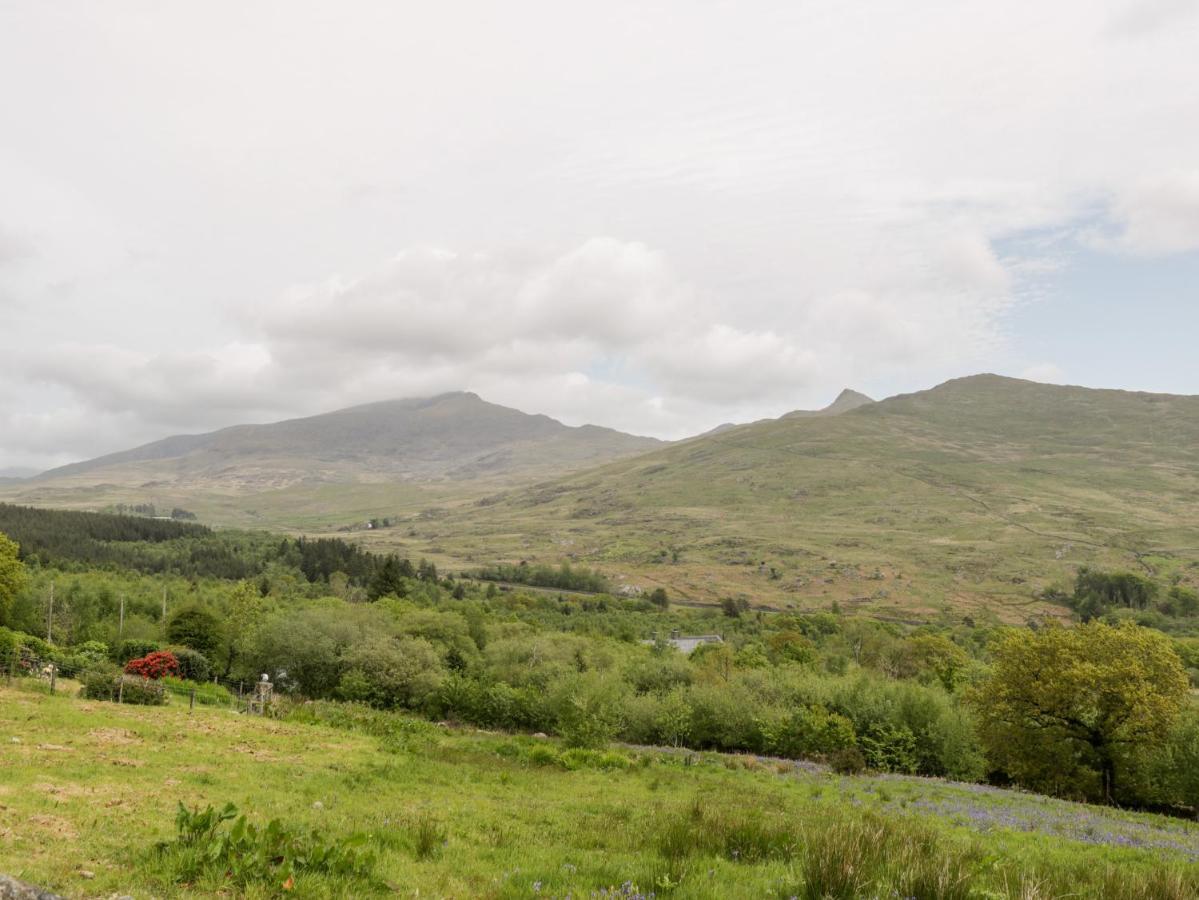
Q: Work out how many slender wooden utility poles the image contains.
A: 3